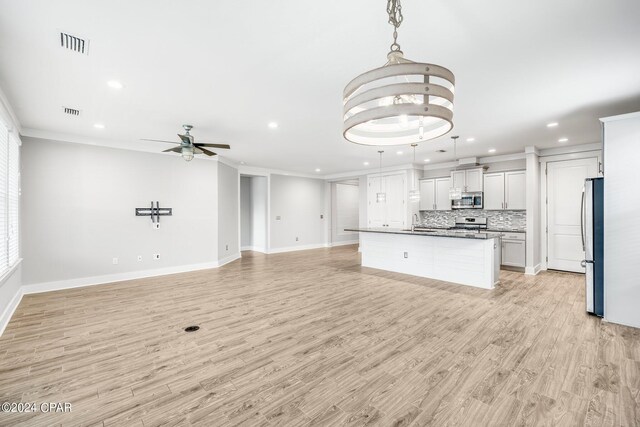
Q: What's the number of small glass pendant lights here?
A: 3